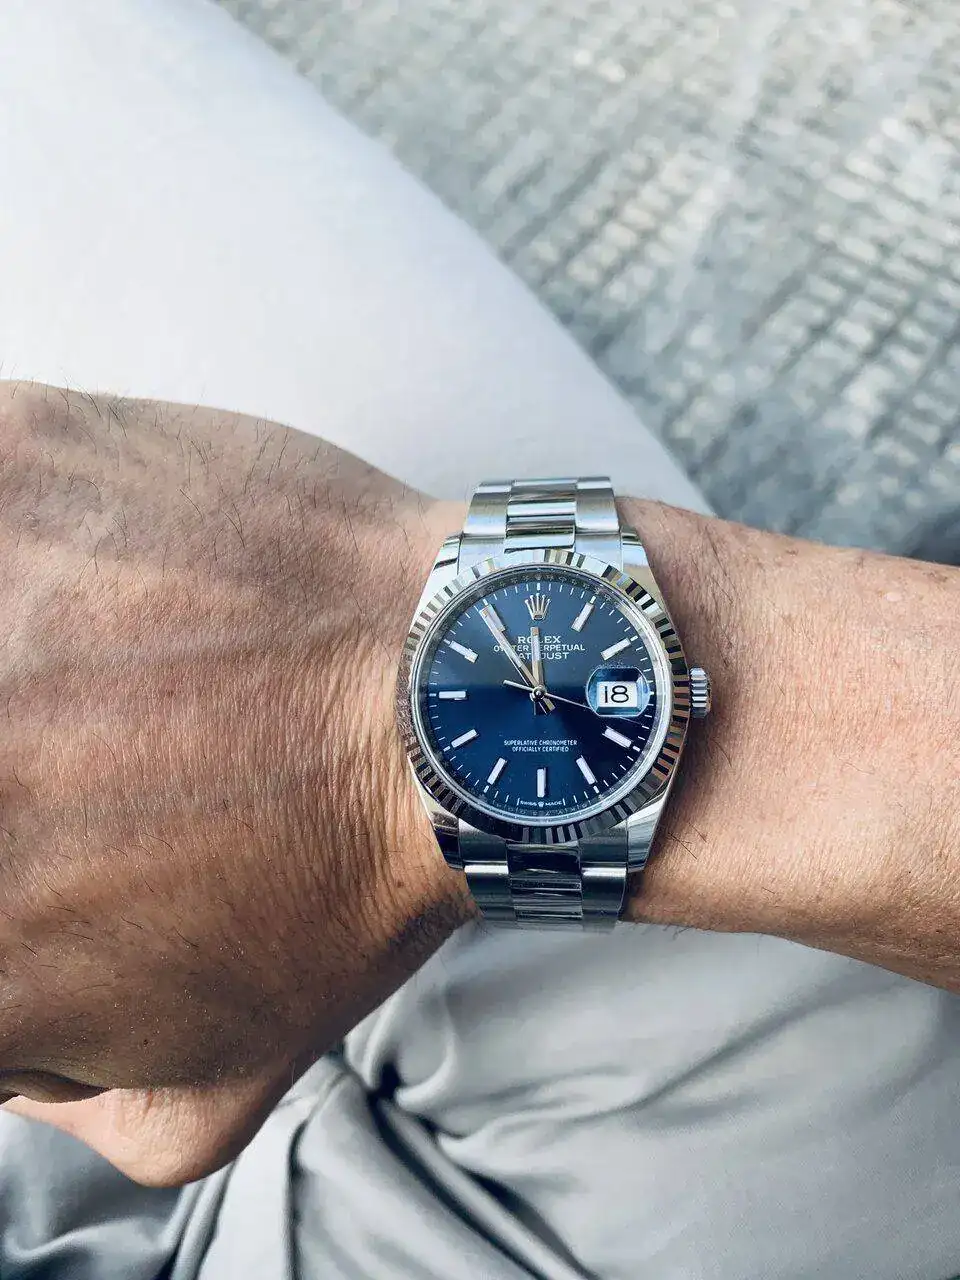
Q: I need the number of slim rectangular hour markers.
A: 10